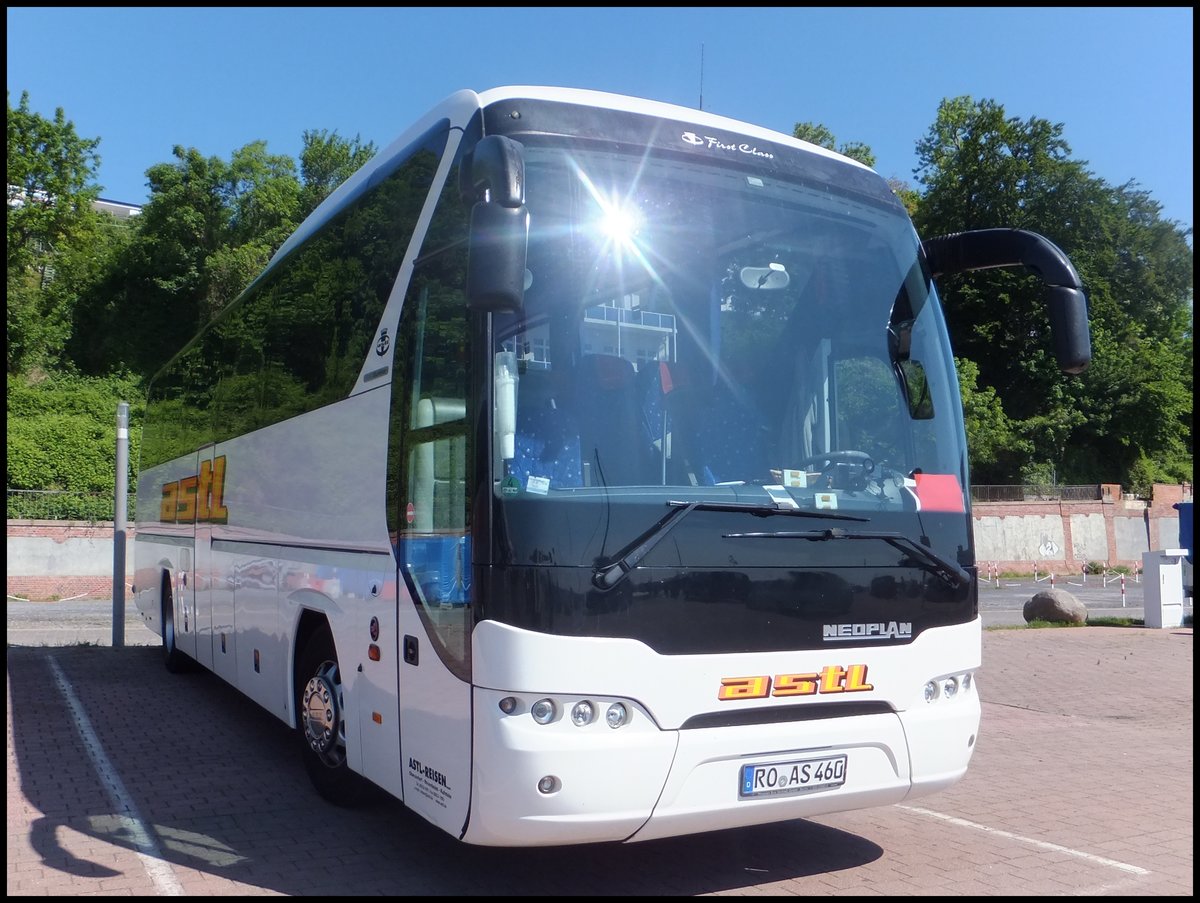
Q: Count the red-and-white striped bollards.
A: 8